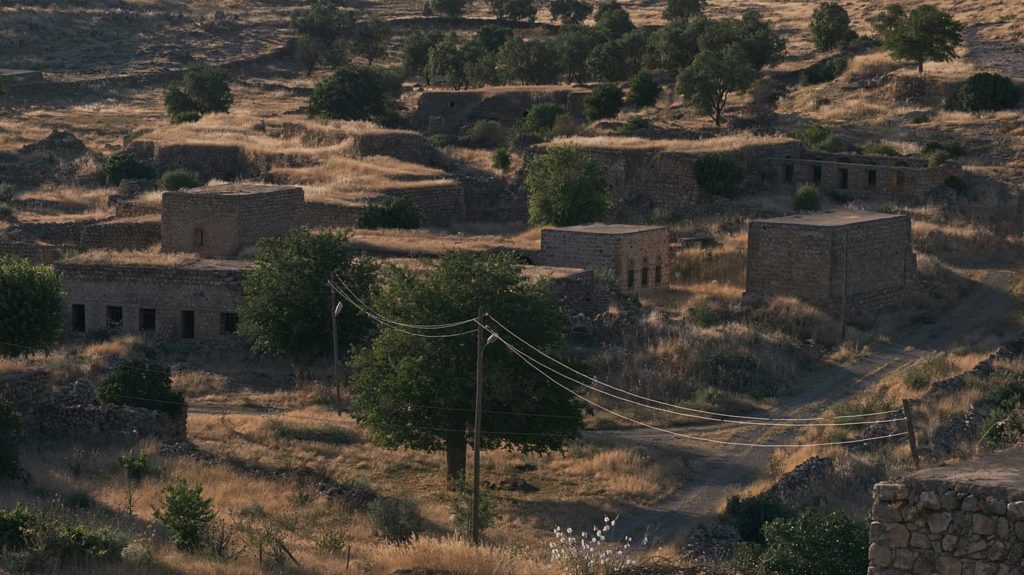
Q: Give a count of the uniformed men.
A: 0